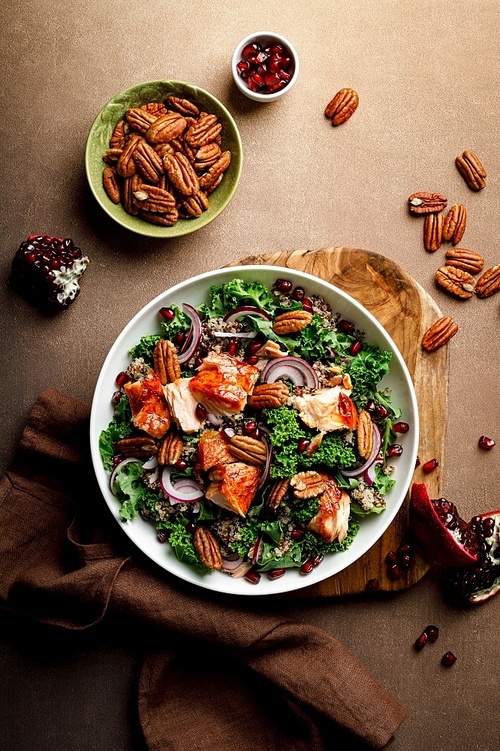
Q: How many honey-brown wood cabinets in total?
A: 0